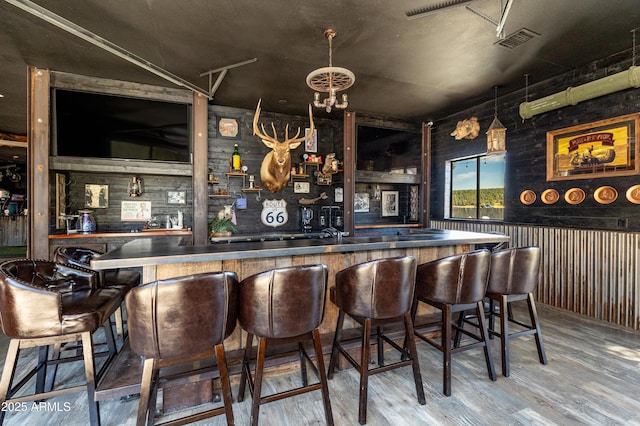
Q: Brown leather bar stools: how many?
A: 7